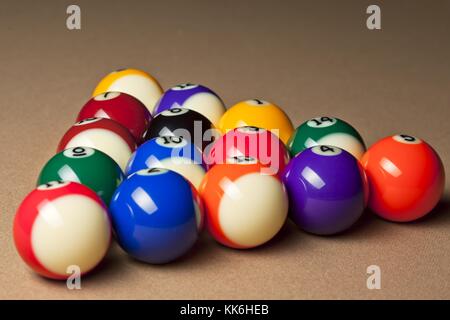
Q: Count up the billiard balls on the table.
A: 15